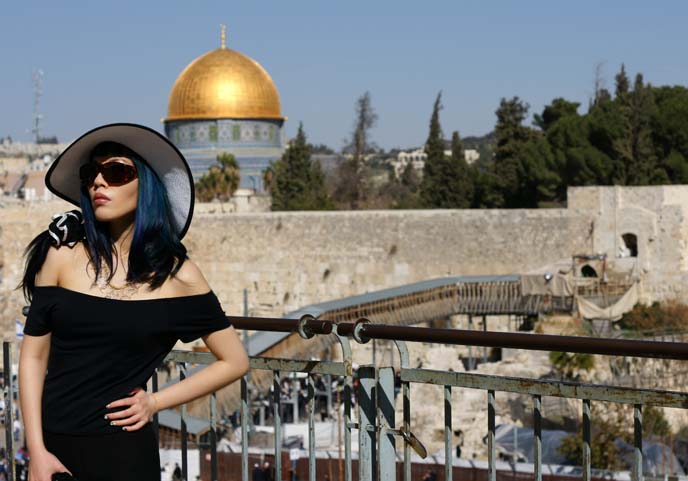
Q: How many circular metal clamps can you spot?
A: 2